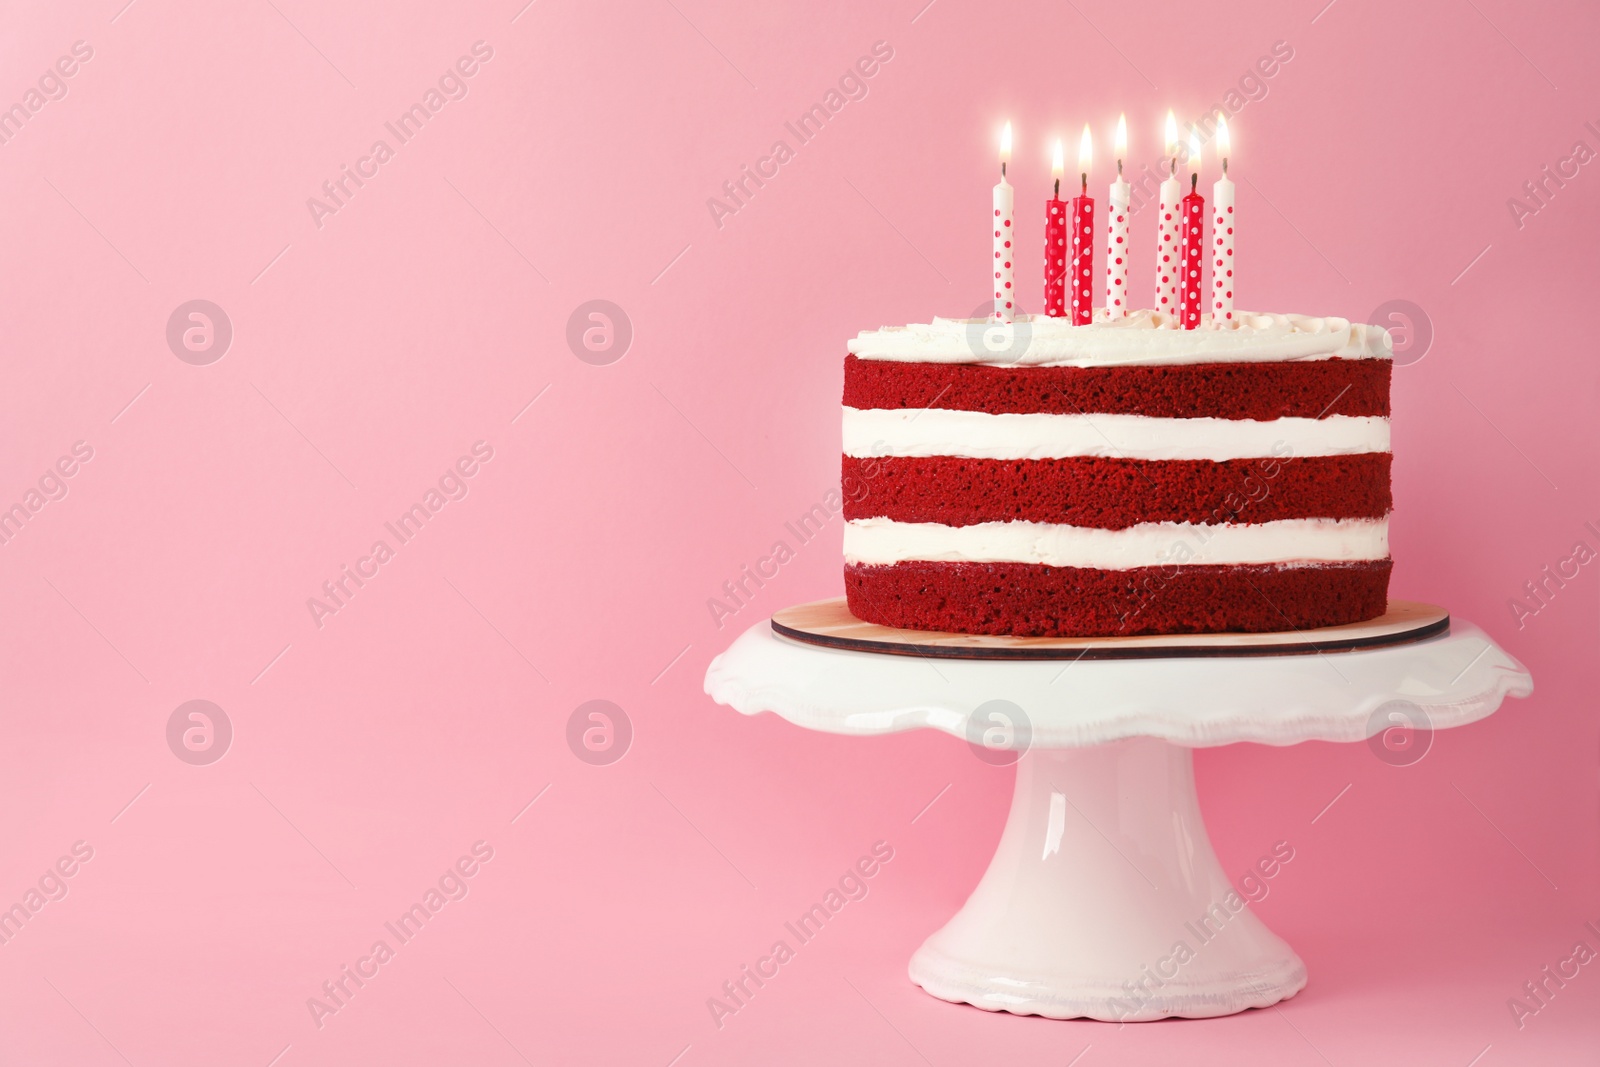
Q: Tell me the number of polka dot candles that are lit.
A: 7